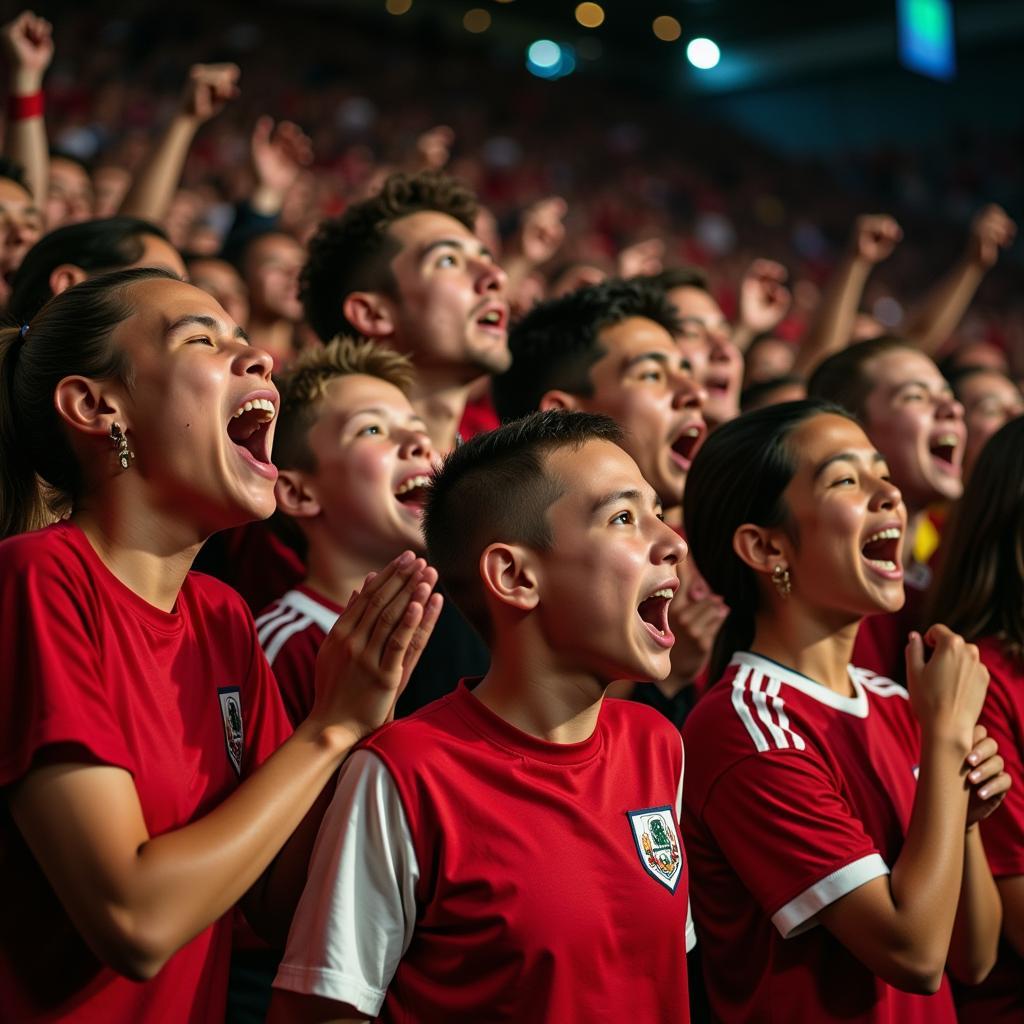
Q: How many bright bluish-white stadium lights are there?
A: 2